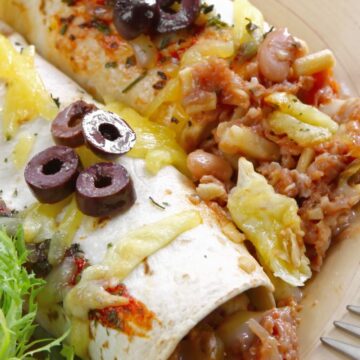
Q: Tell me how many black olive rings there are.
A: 6